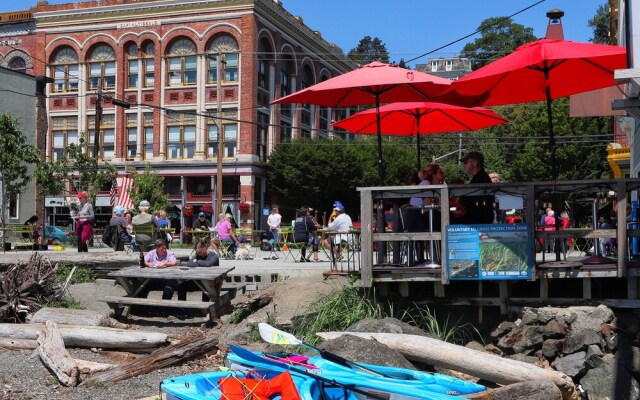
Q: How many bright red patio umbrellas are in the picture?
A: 3